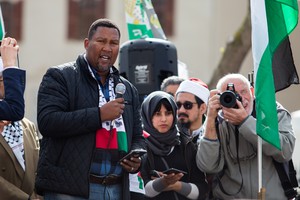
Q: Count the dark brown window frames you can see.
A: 3